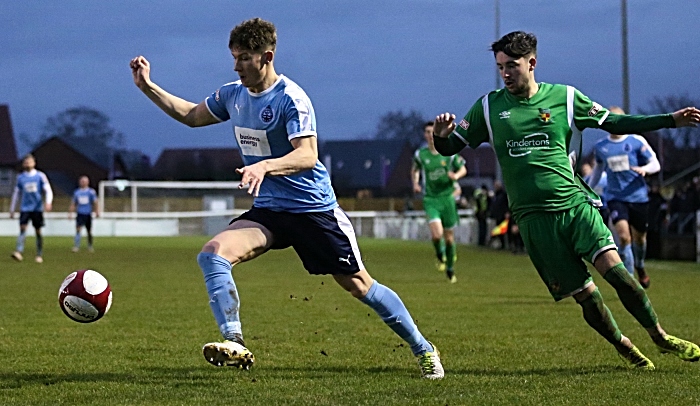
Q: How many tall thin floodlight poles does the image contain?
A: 2